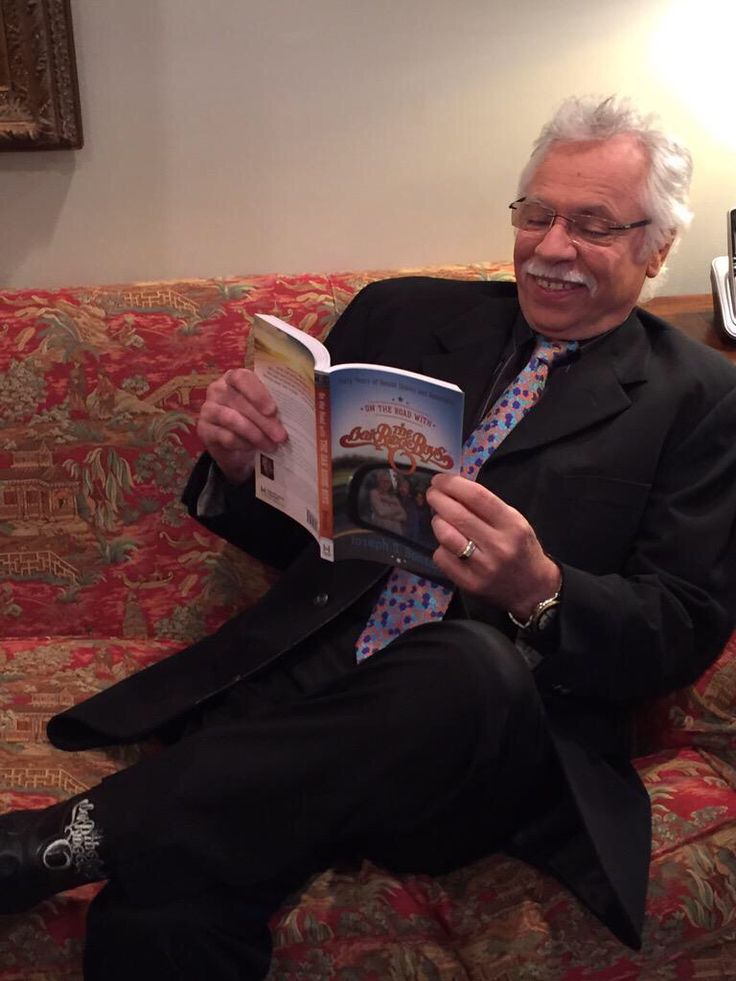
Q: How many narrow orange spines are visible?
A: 1